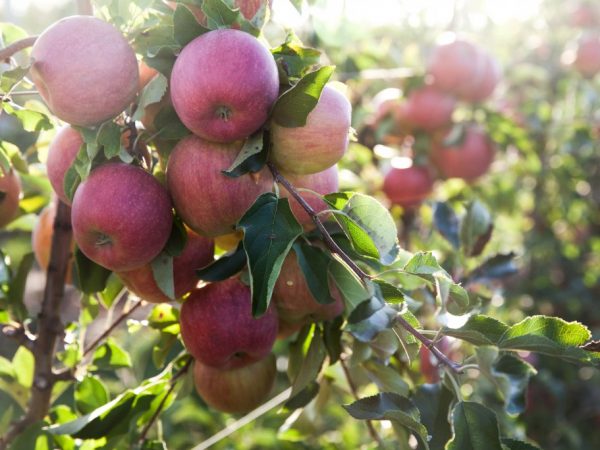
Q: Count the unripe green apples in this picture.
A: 0